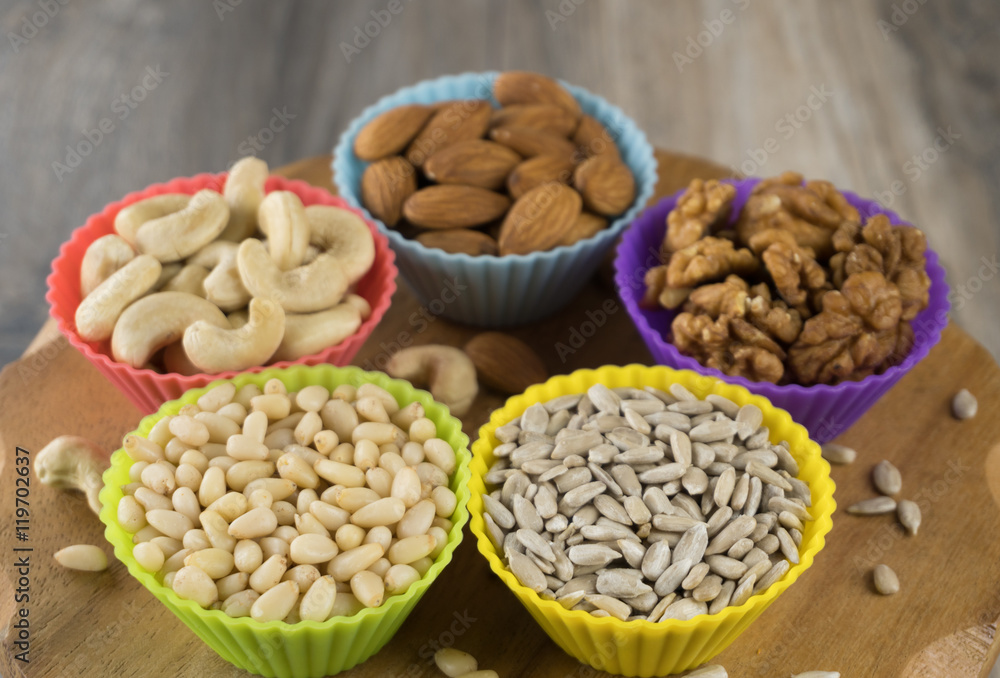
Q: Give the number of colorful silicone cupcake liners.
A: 5